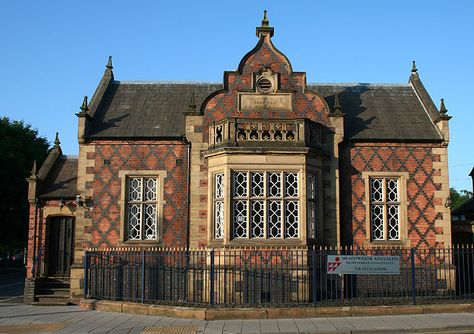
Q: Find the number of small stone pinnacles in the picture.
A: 9